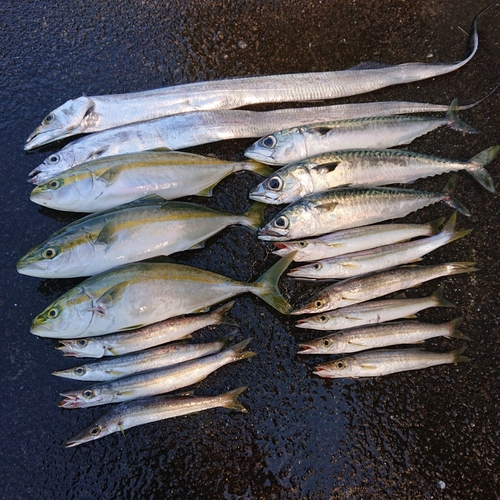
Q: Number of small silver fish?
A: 10